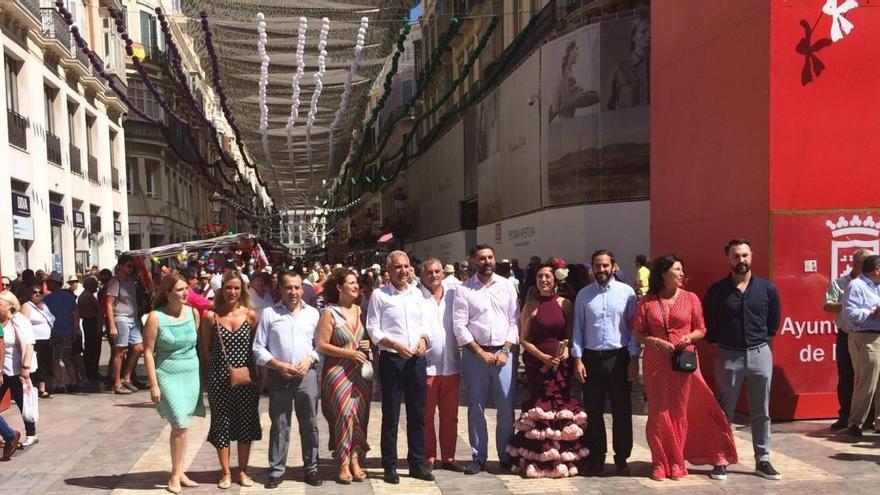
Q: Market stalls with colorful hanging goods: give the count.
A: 1